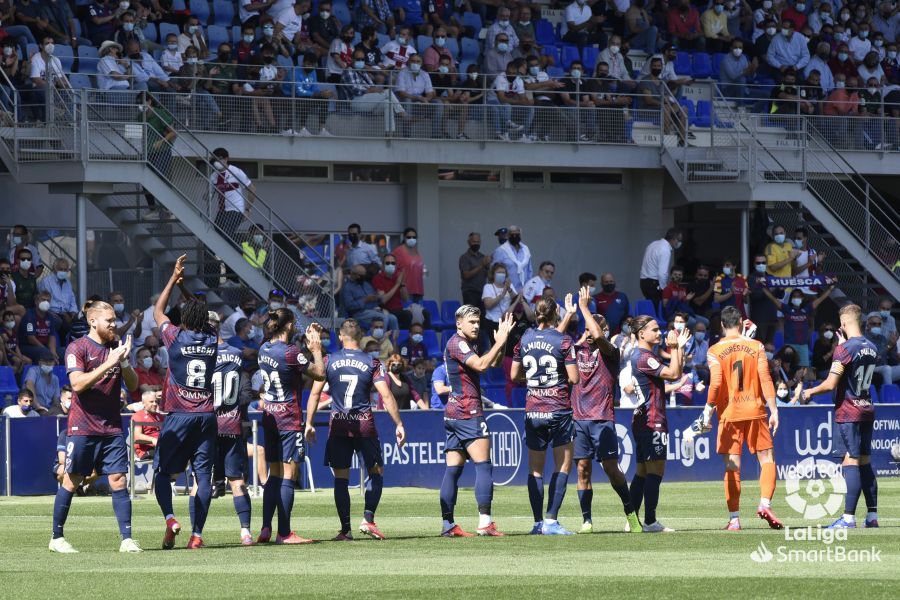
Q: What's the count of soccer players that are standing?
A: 11